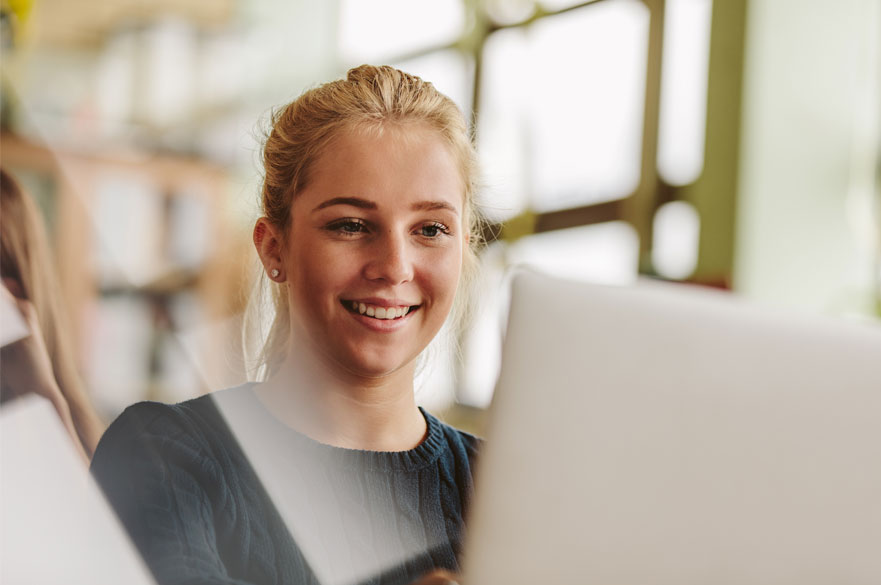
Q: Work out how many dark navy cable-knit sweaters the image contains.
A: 1